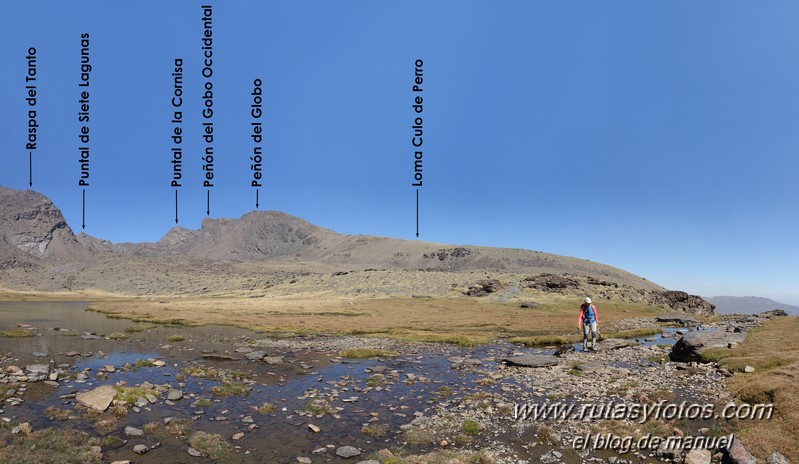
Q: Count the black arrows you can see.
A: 6